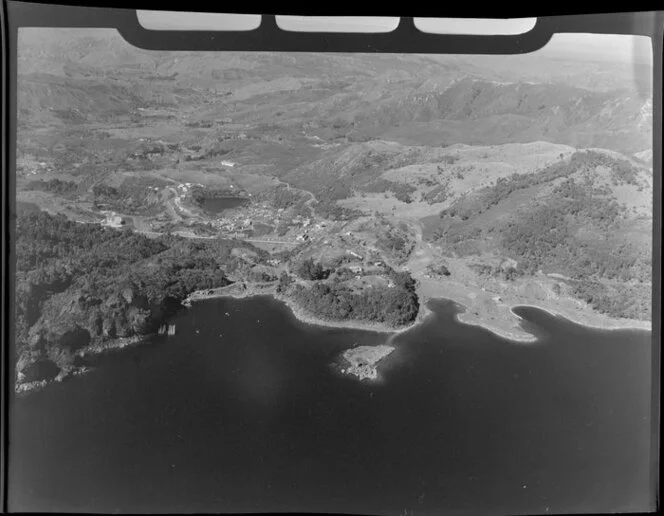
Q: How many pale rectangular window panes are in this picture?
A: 3